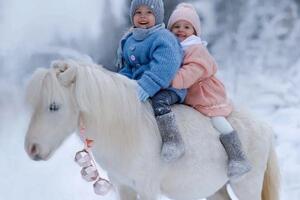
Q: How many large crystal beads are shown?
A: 3